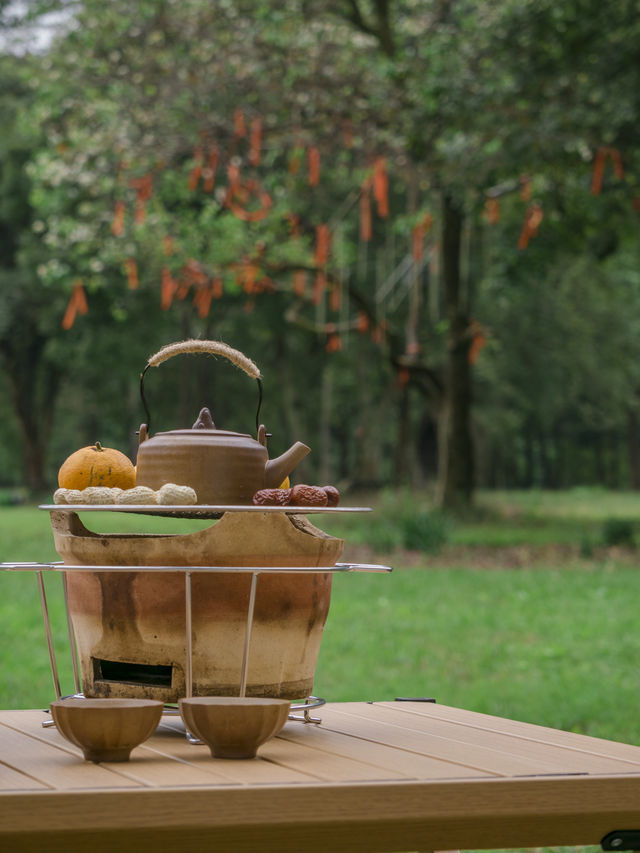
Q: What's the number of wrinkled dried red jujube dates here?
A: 3